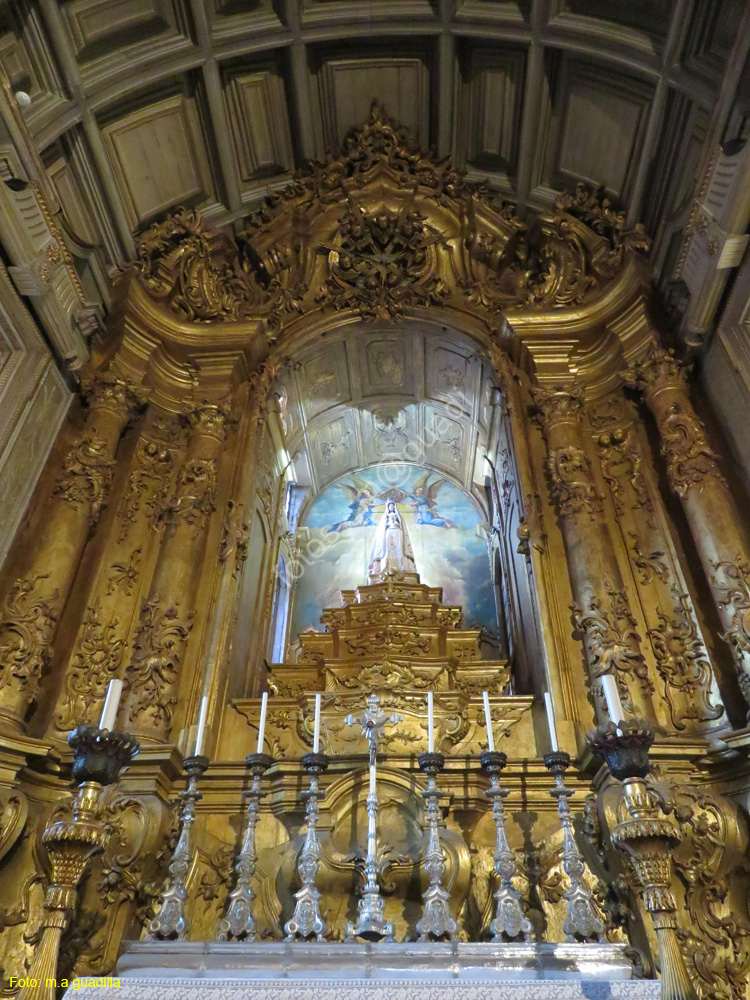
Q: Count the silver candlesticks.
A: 6